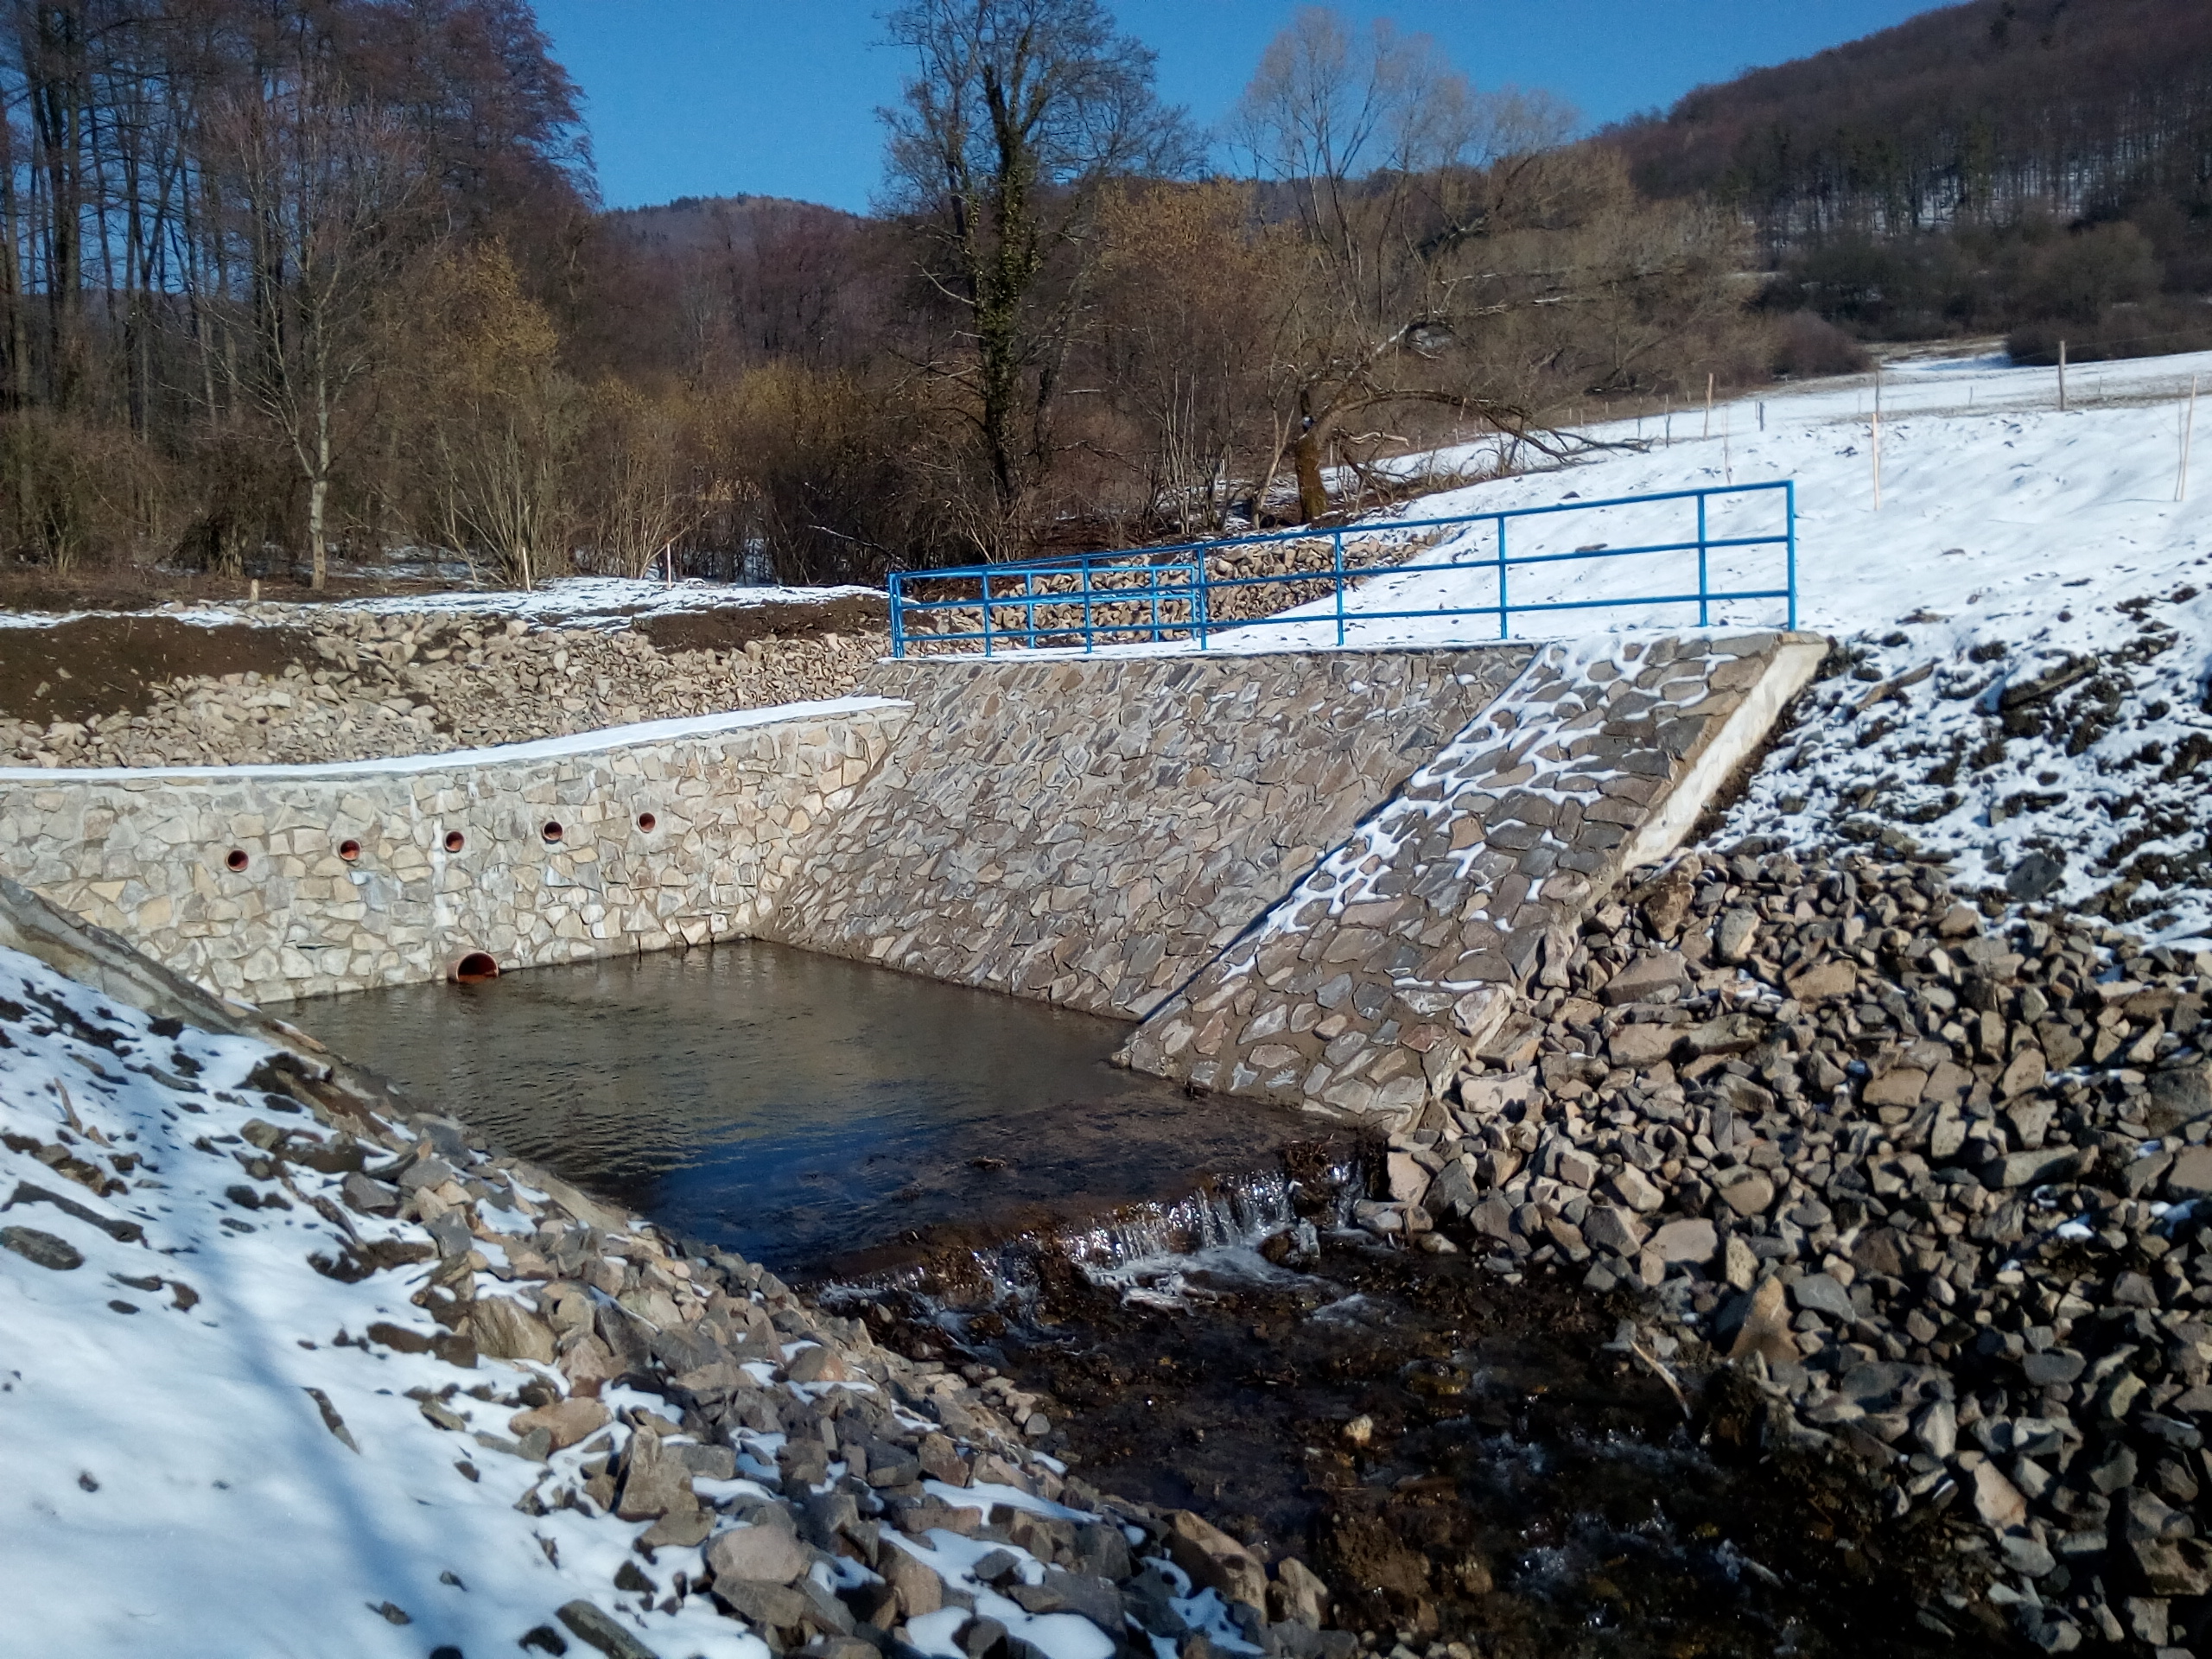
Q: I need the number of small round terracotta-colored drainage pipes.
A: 5